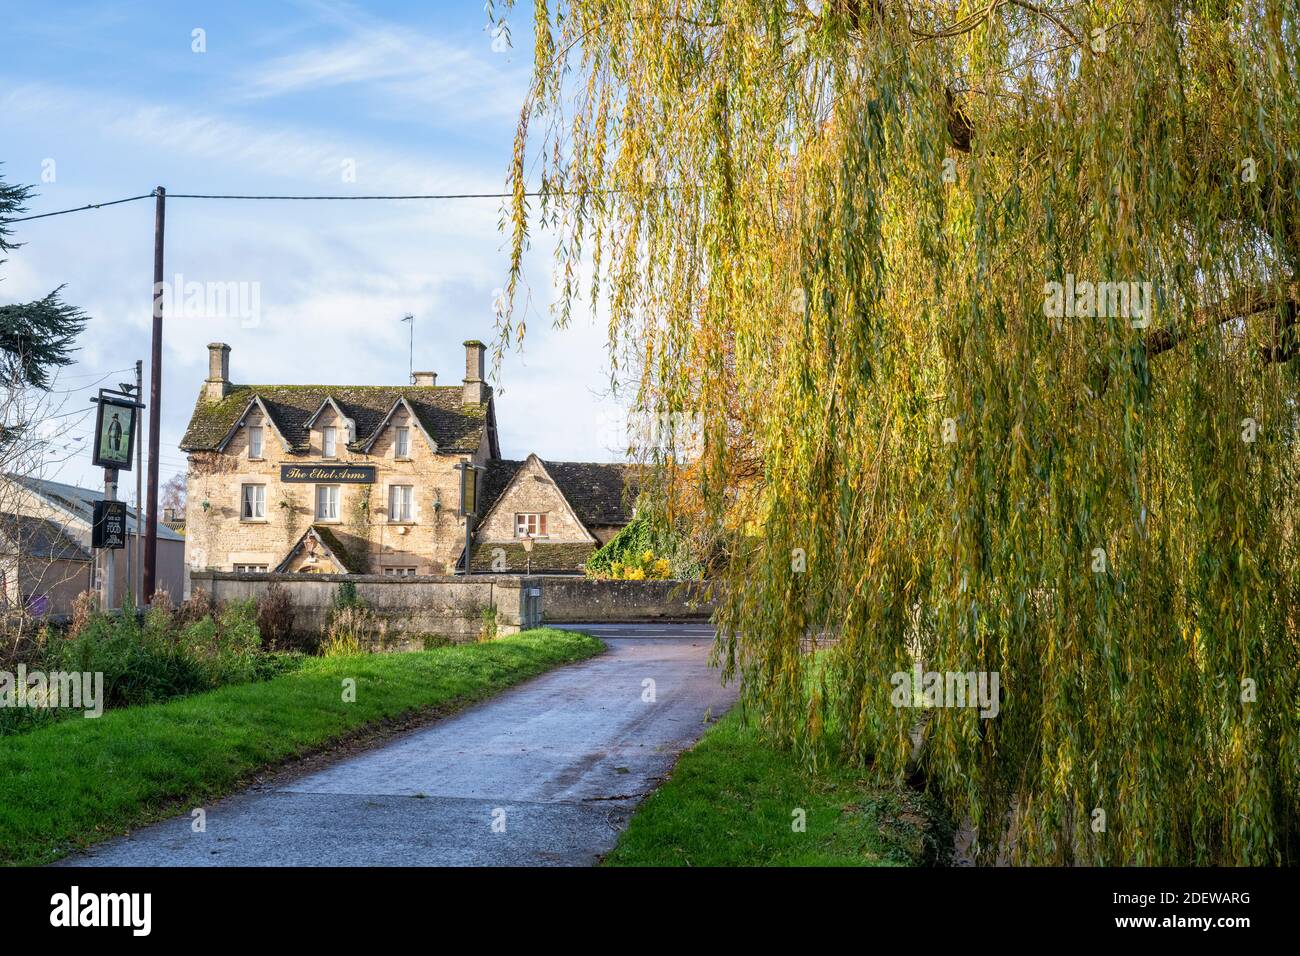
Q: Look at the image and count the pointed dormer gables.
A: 3